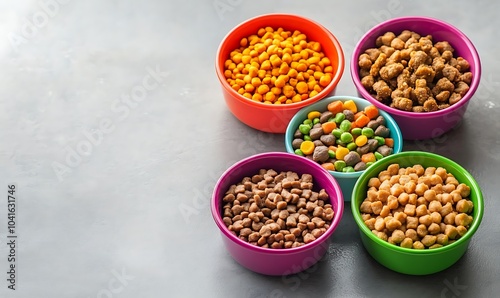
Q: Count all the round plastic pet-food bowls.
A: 5